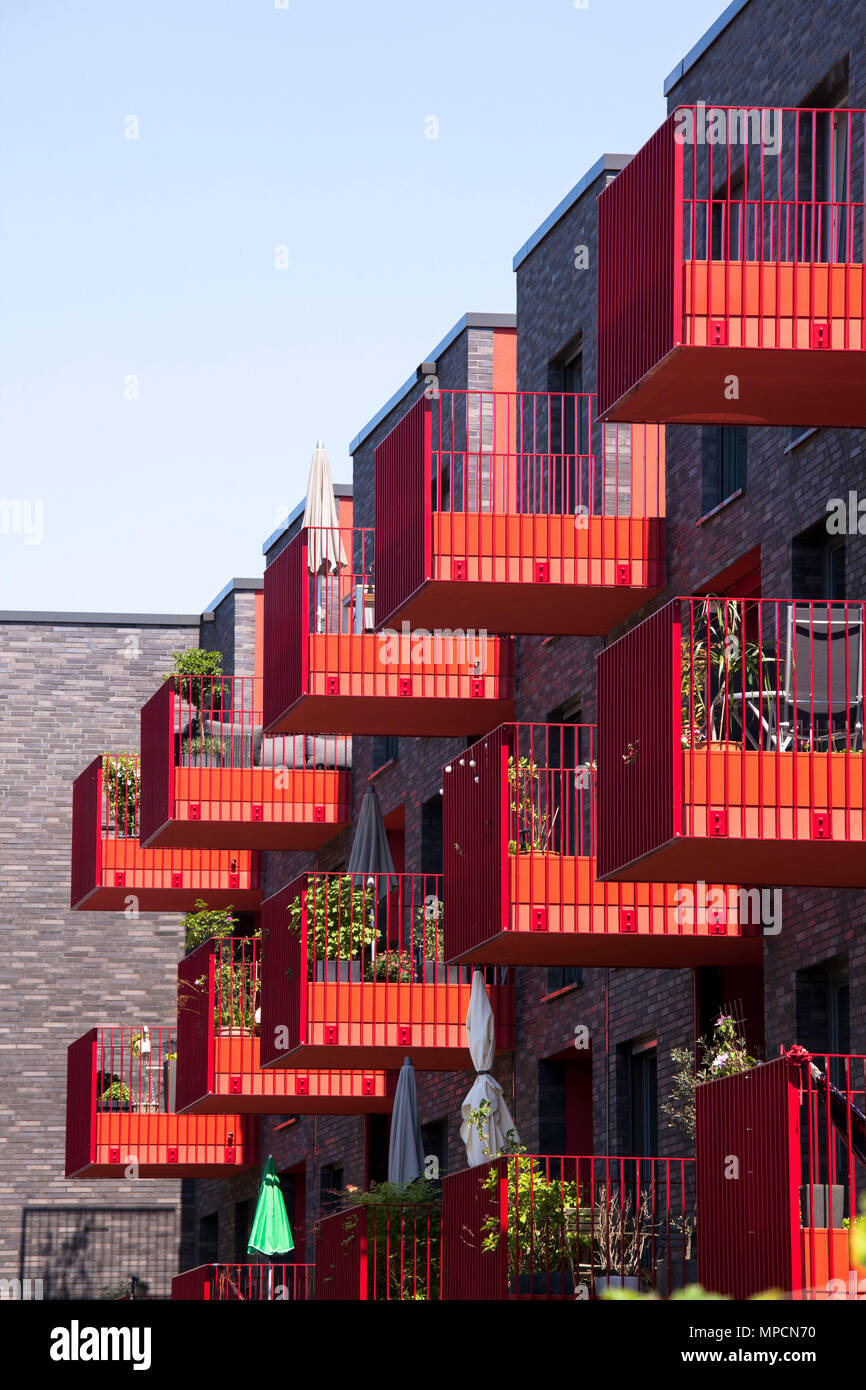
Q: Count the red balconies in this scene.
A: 14